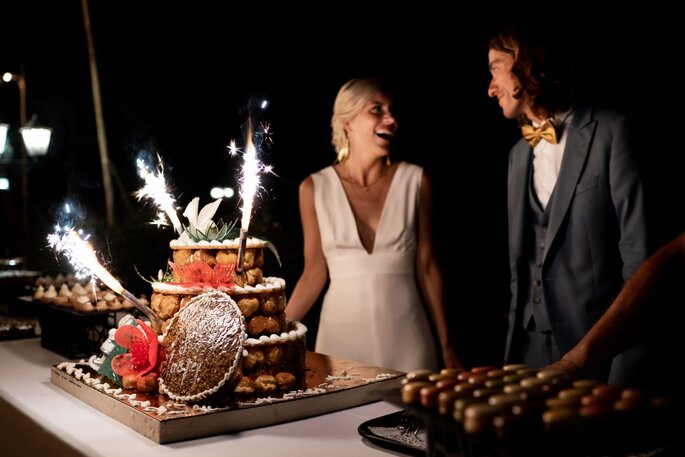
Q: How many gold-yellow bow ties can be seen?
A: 1